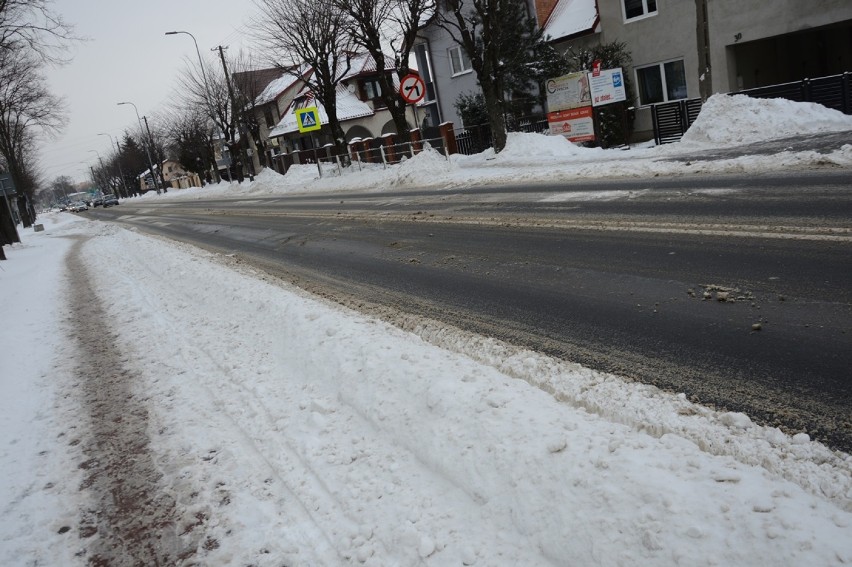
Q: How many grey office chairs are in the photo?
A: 0